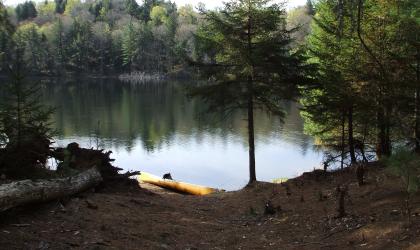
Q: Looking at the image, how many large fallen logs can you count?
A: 1